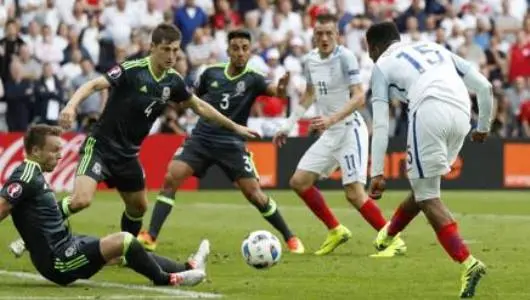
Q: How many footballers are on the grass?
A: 5